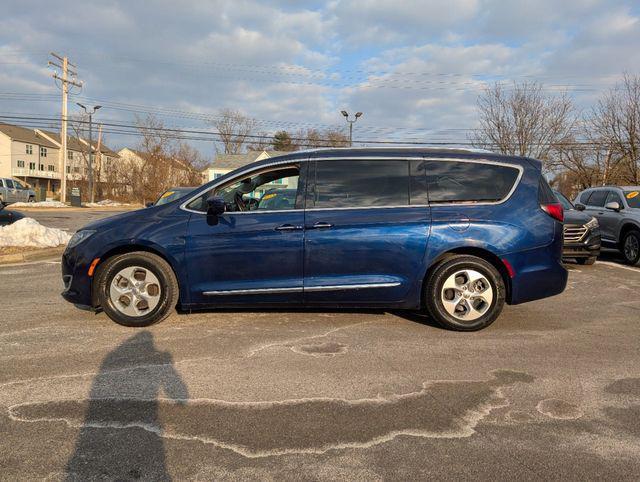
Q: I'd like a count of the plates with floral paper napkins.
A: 0